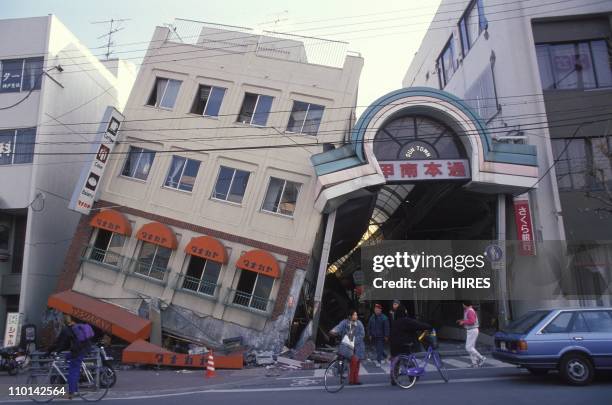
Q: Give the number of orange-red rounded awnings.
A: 4